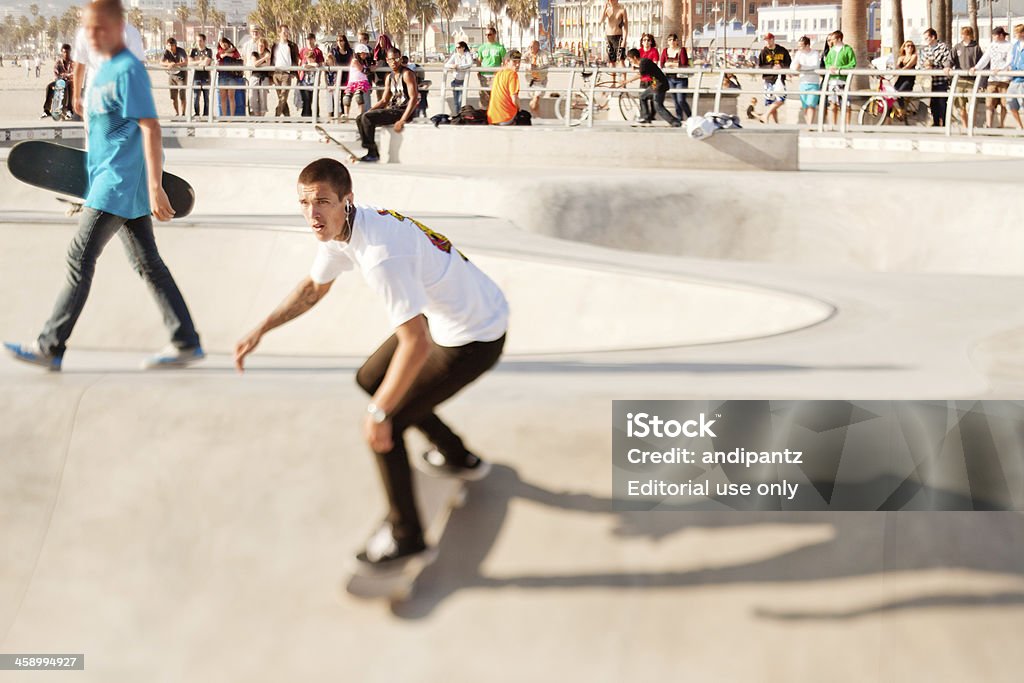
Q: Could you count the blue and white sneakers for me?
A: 2